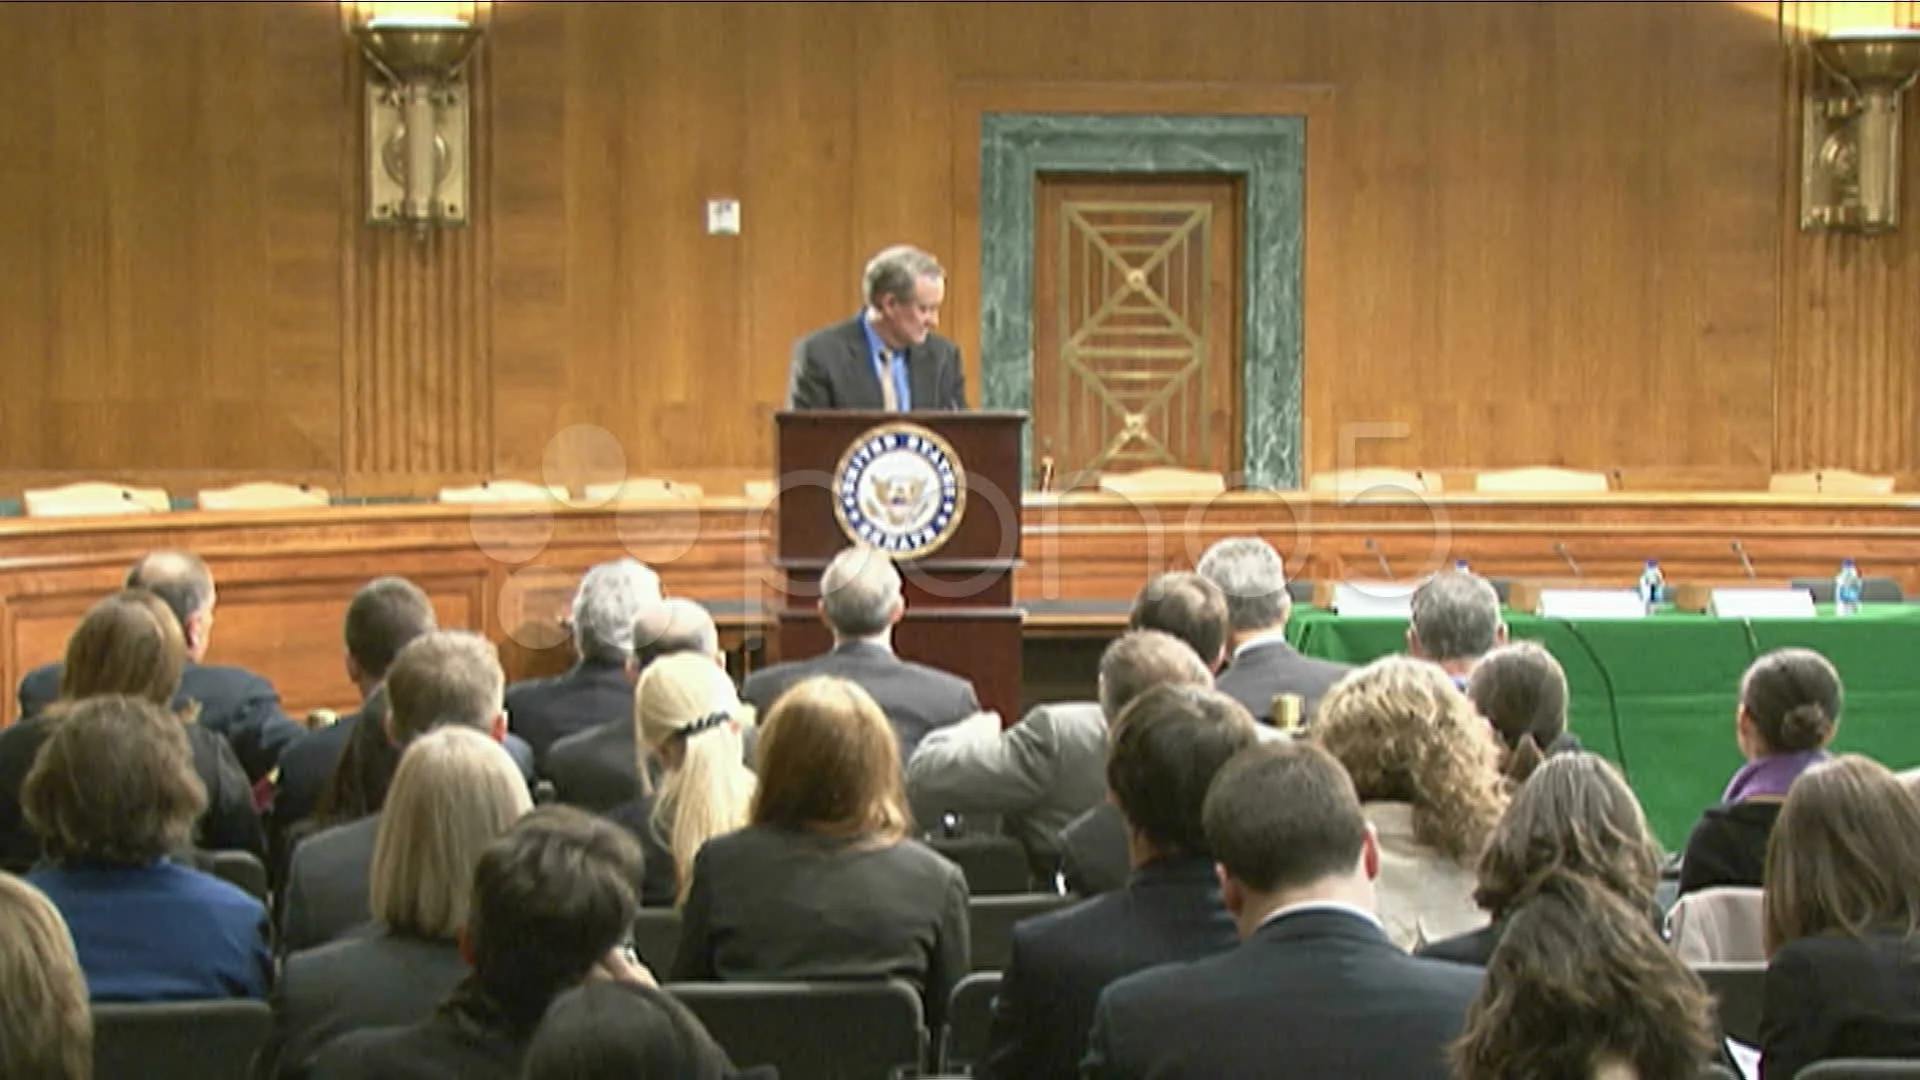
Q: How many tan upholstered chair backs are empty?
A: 9